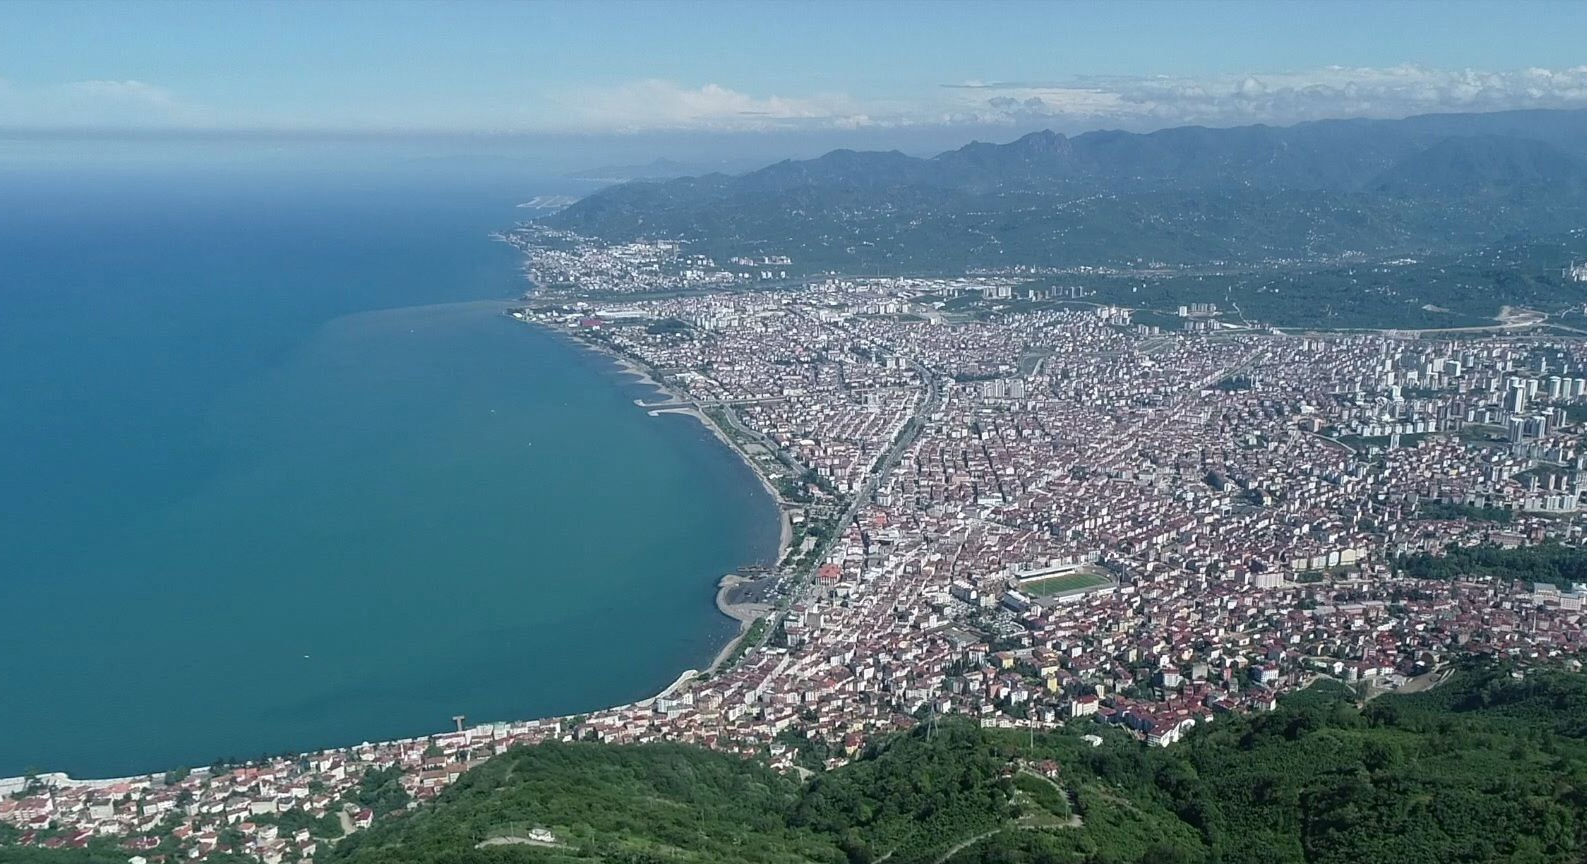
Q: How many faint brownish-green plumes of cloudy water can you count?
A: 1